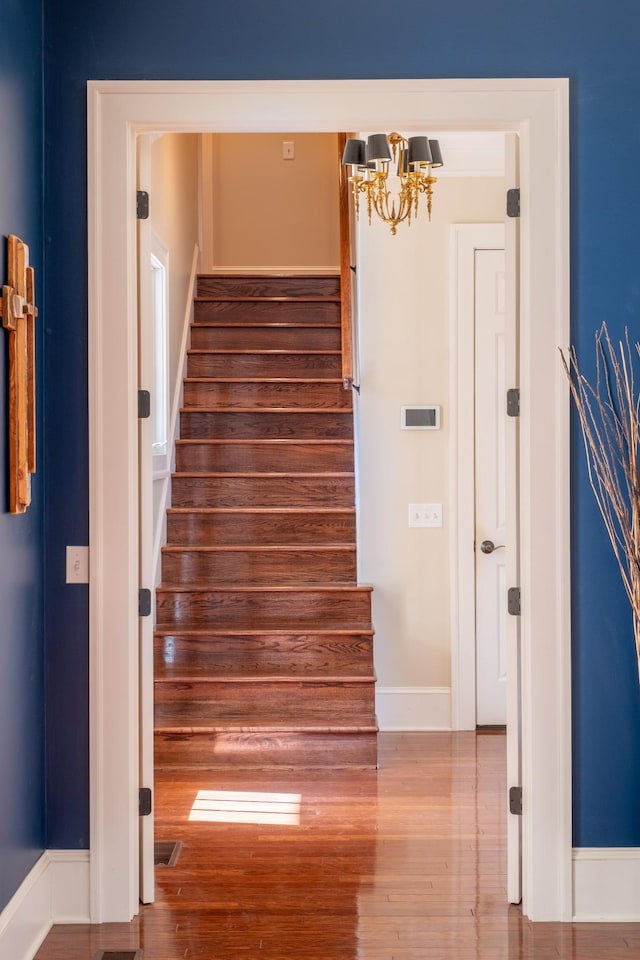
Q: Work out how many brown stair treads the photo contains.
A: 14